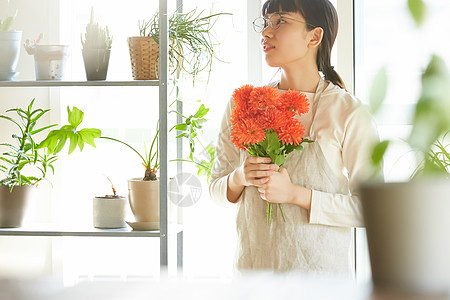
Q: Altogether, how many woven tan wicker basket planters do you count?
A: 1